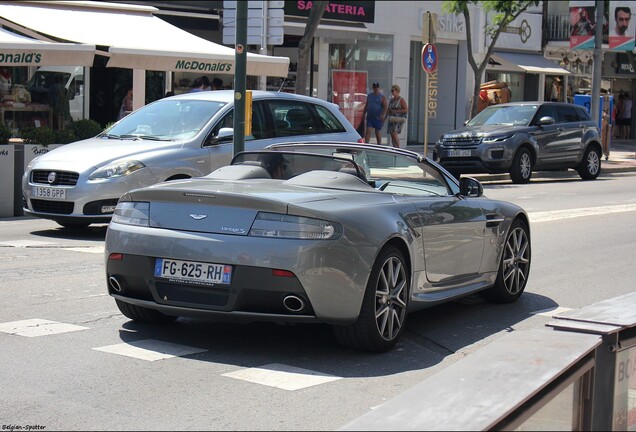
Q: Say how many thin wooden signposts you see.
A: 1